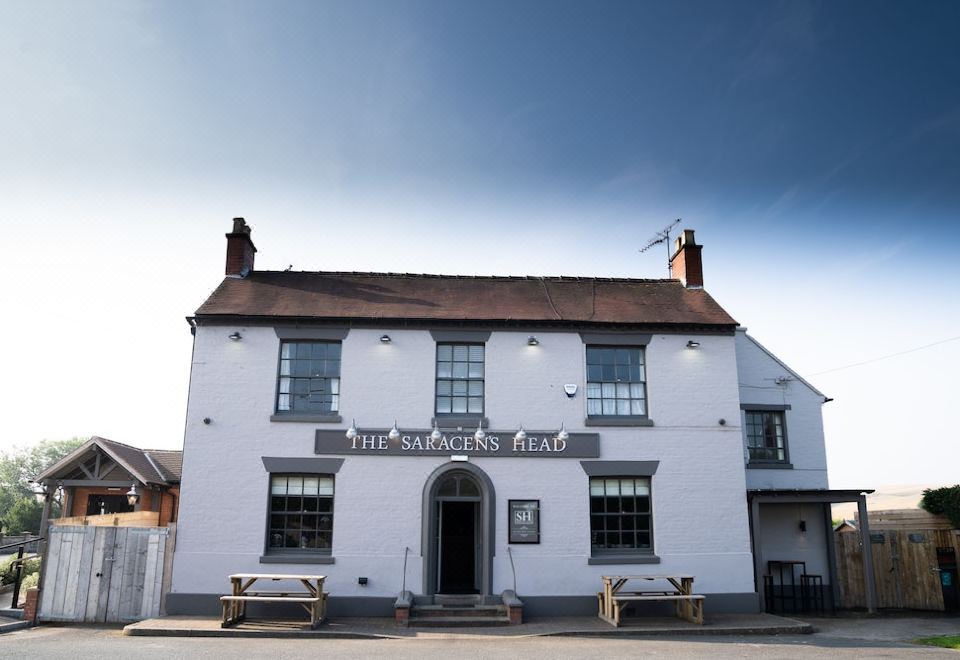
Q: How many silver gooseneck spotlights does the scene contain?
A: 6